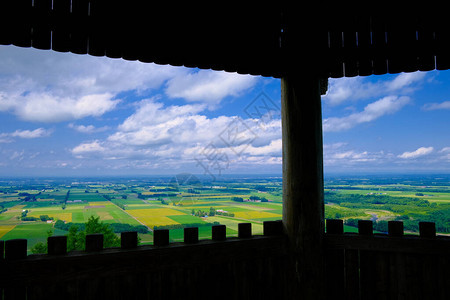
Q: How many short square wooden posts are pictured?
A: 13